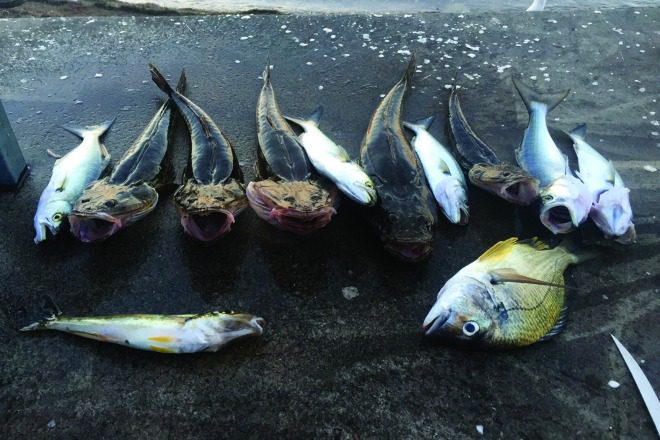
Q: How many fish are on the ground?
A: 12